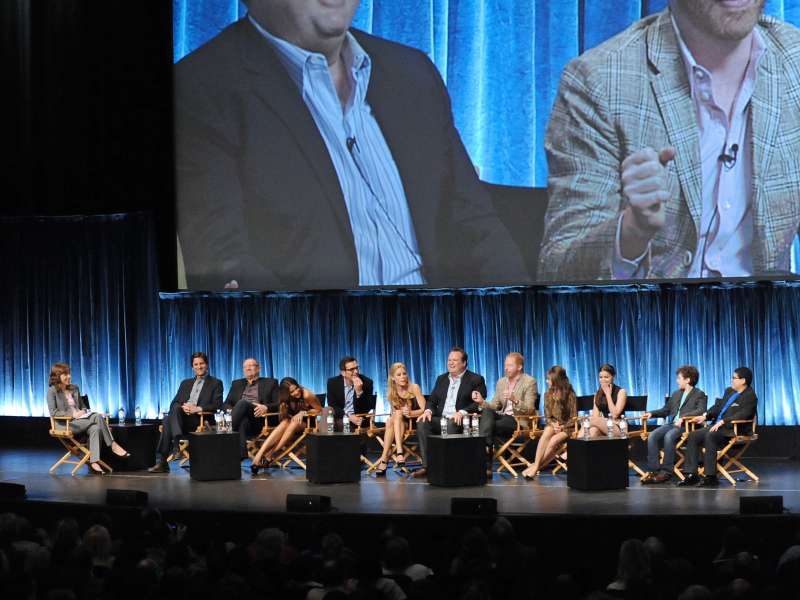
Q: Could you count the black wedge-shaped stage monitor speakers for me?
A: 5